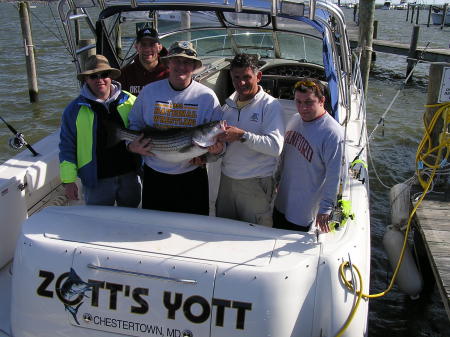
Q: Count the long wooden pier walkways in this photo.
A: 2